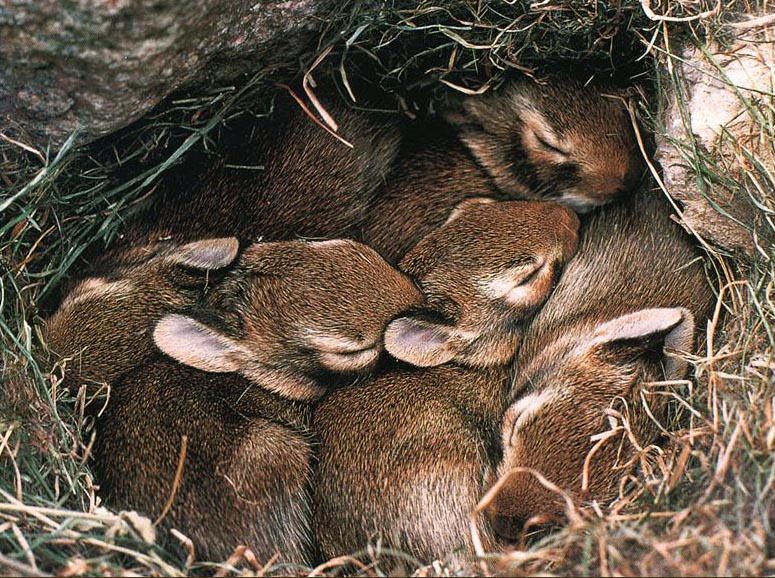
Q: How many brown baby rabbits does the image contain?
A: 5